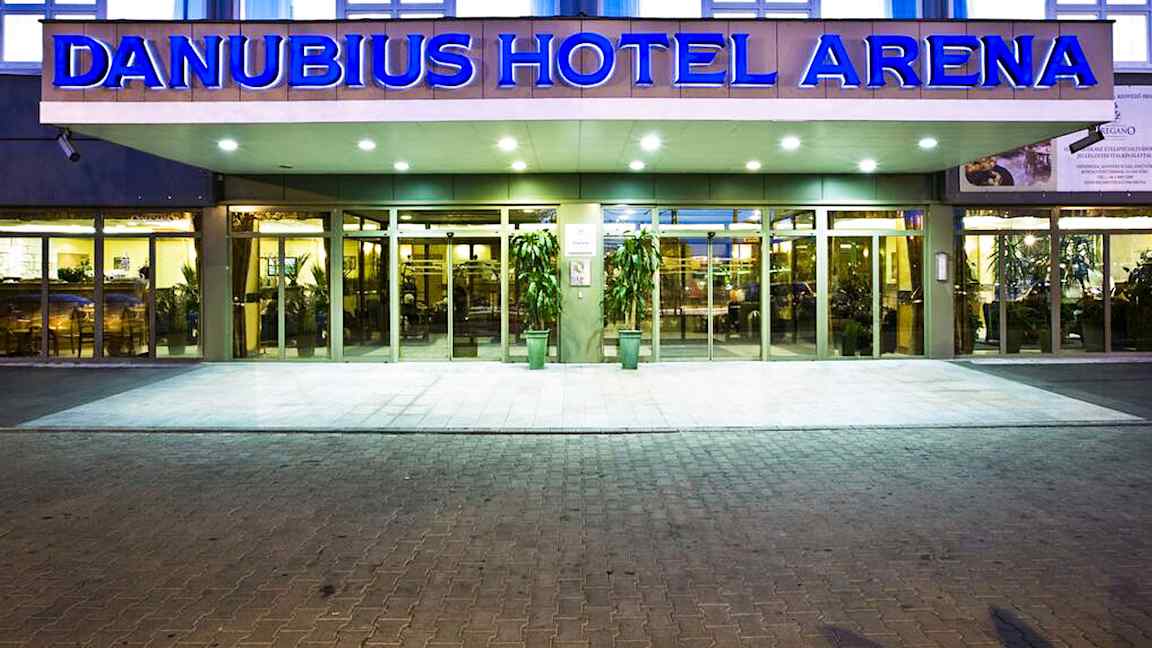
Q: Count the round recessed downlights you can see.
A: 11